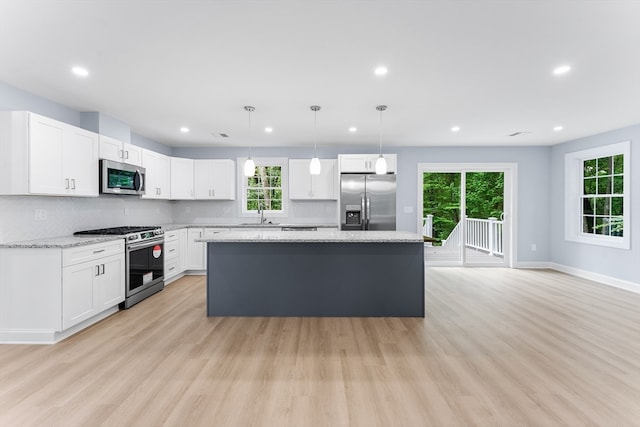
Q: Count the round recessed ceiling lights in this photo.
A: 8